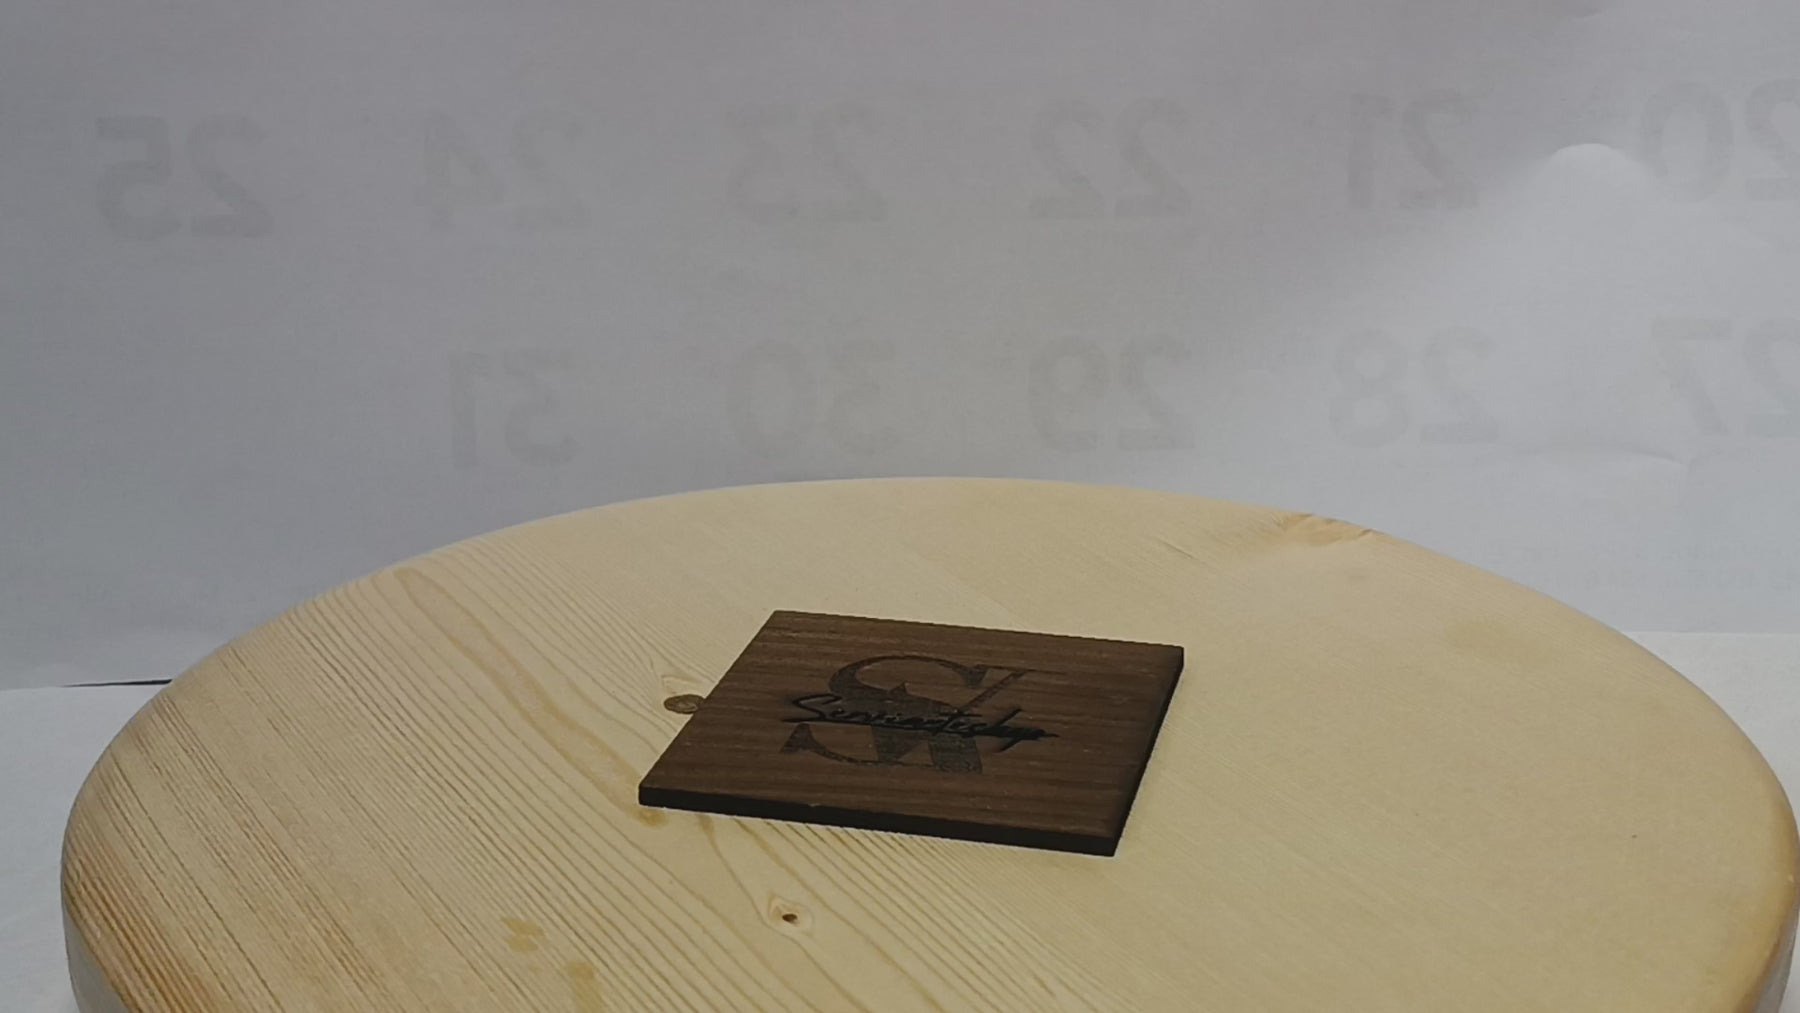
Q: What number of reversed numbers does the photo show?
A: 11